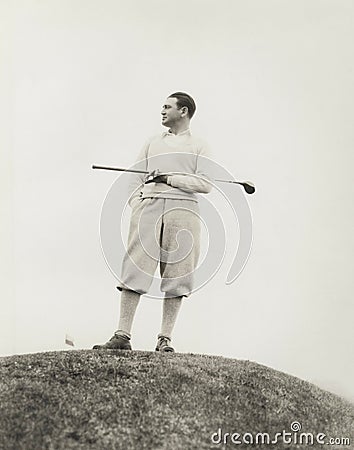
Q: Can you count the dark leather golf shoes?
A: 2